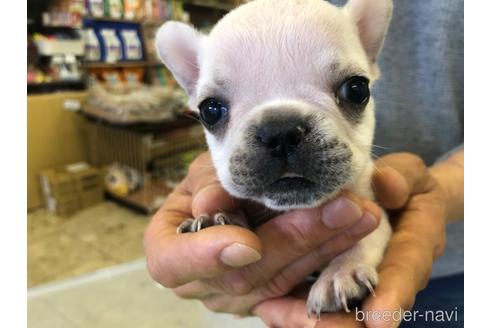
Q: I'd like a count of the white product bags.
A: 3